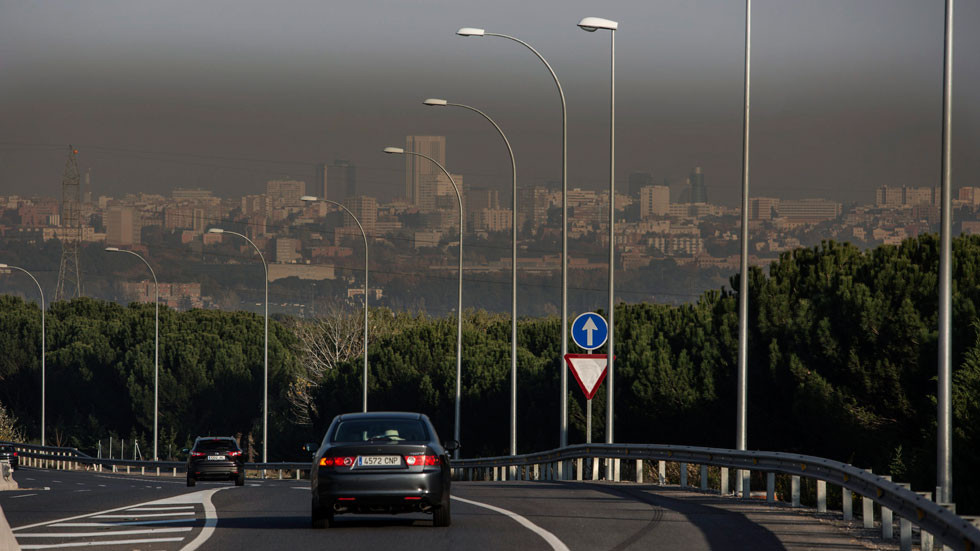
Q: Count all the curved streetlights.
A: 7